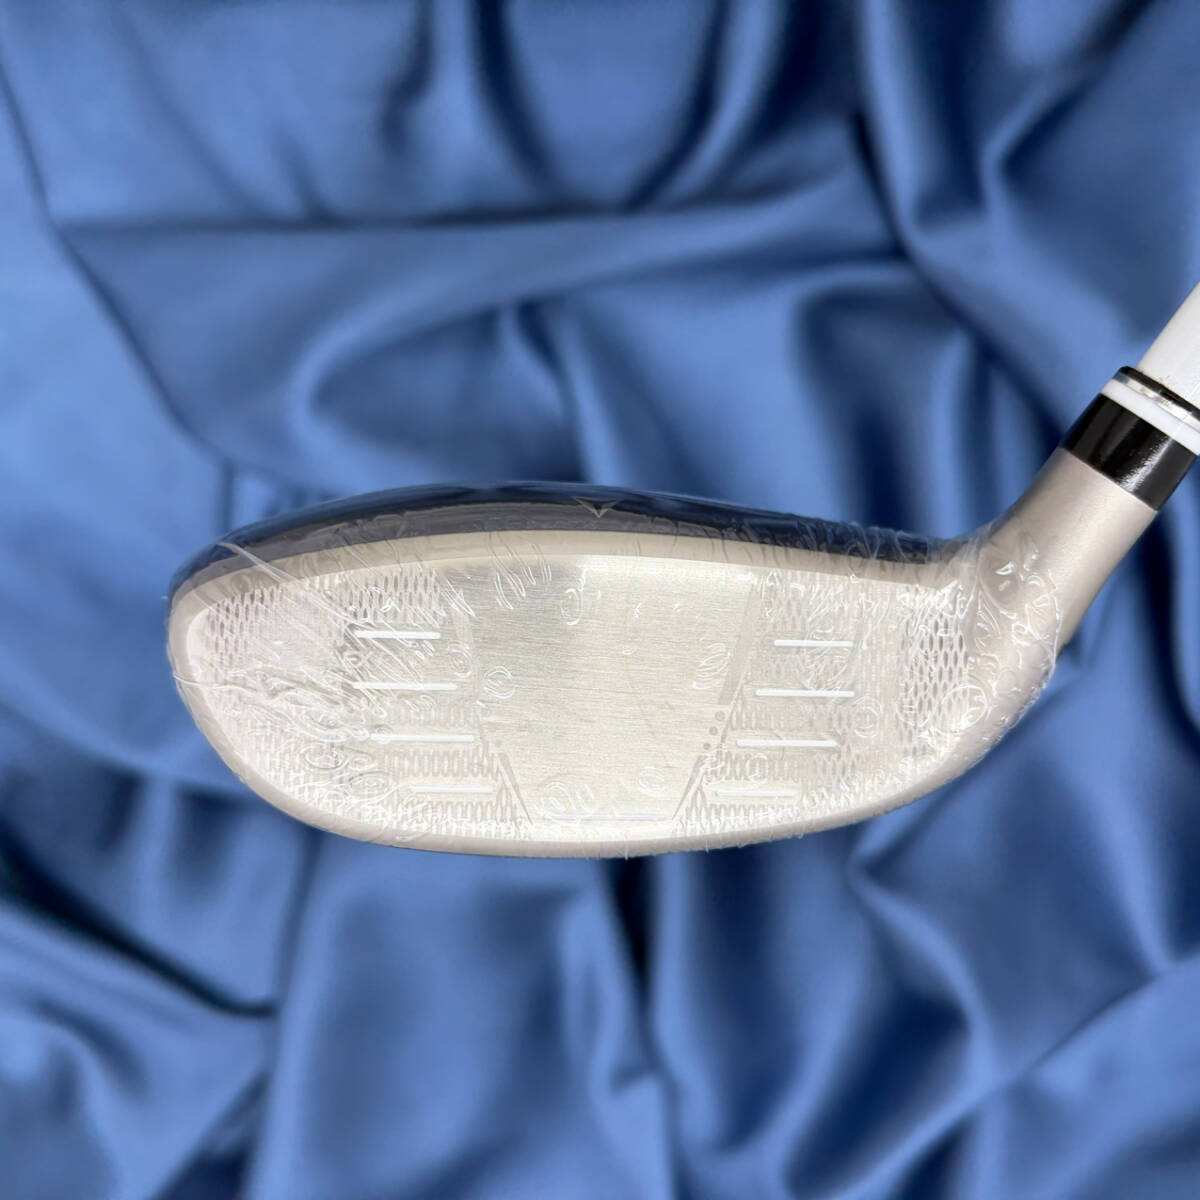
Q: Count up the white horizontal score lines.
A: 9